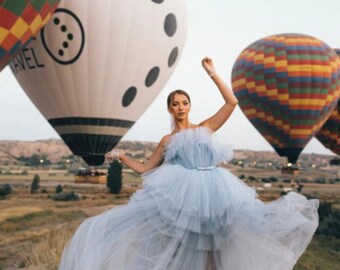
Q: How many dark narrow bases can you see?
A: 2